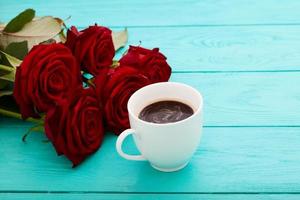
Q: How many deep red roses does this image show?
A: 5